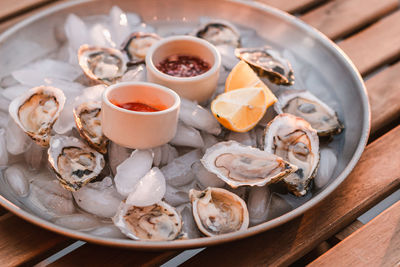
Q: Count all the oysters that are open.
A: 12